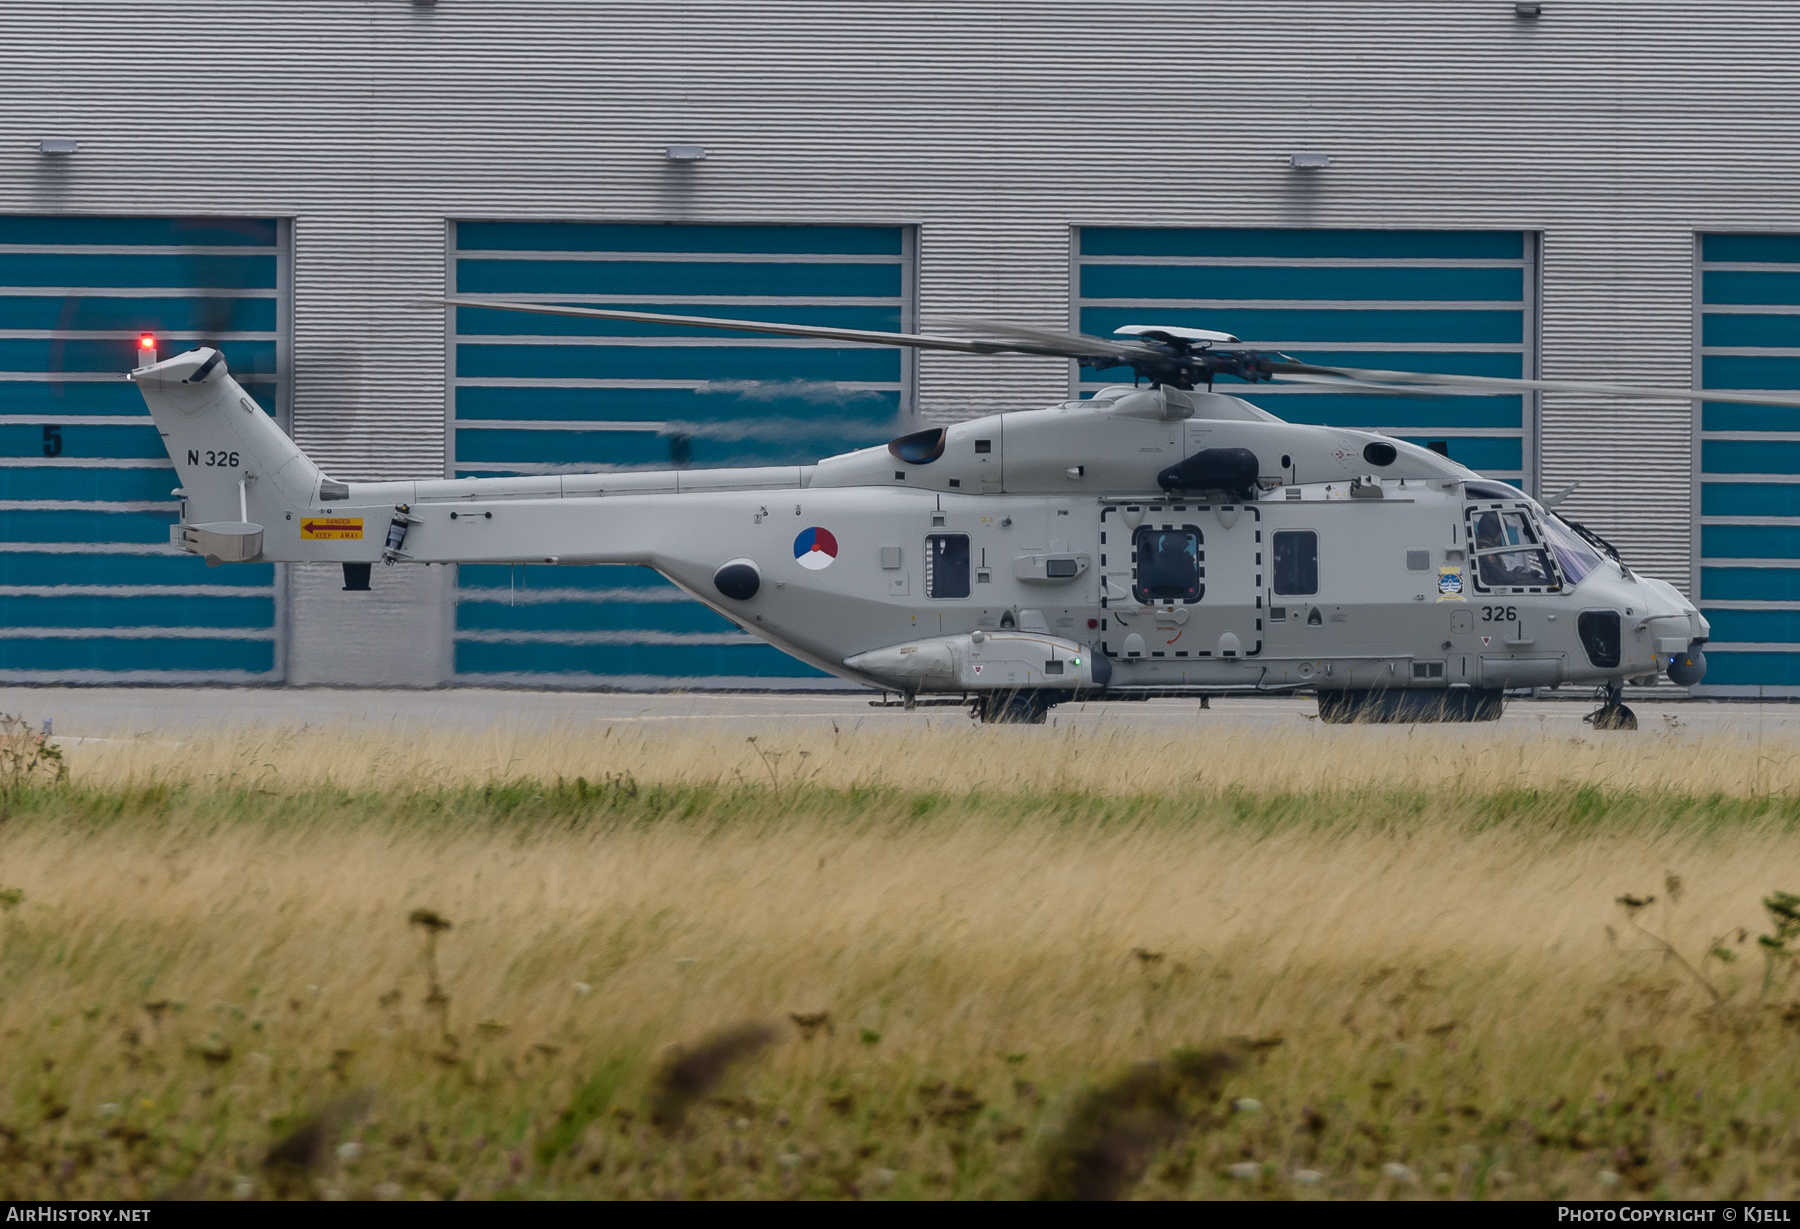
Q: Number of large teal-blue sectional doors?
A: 4